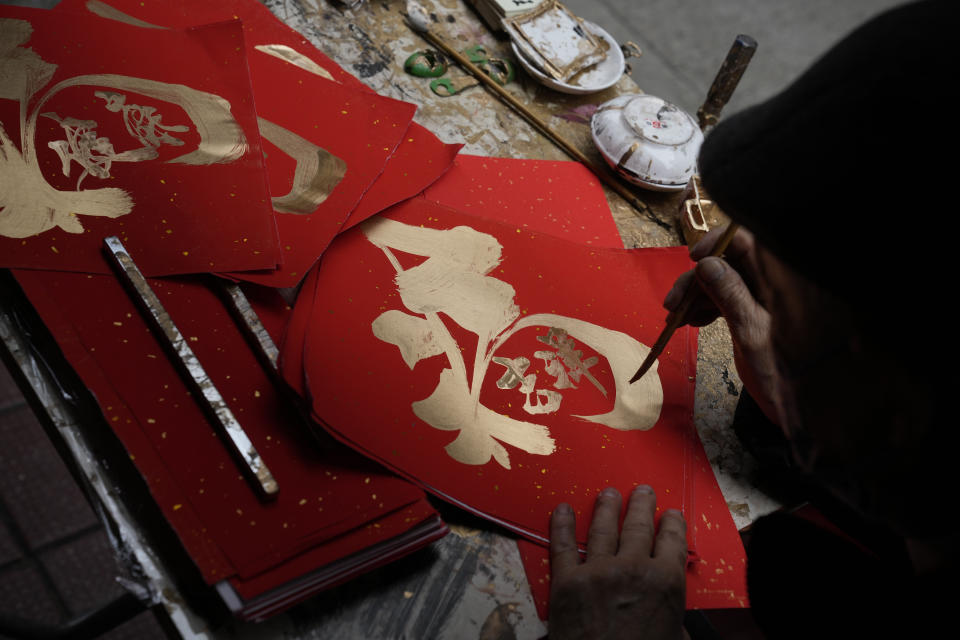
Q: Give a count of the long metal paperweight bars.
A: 2